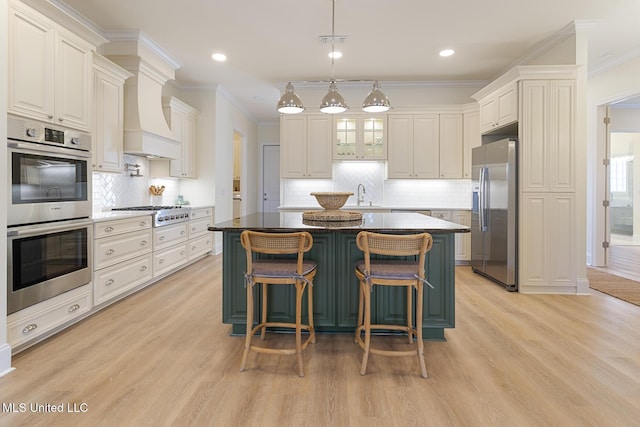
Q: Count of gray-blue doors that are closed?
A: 1